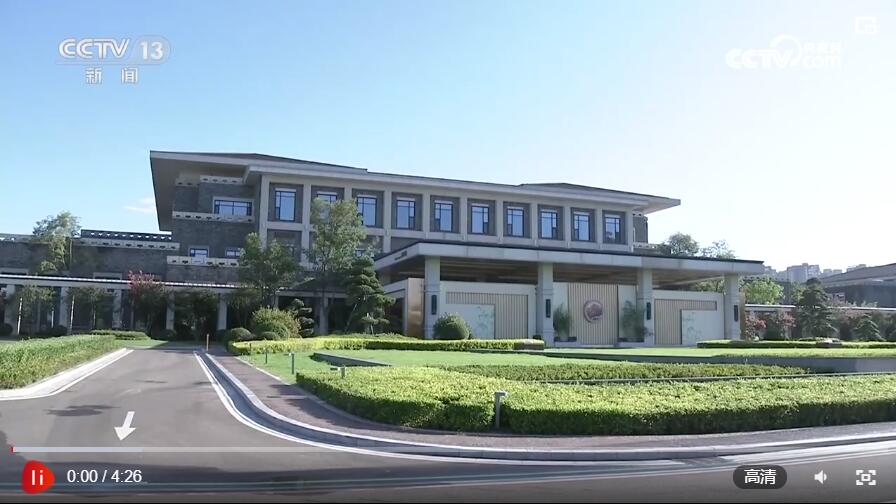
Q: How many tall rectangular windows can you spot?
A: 10